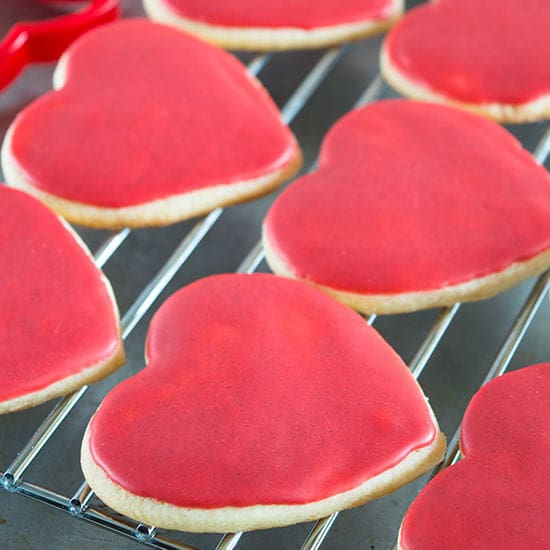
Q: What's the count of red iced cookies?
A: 7